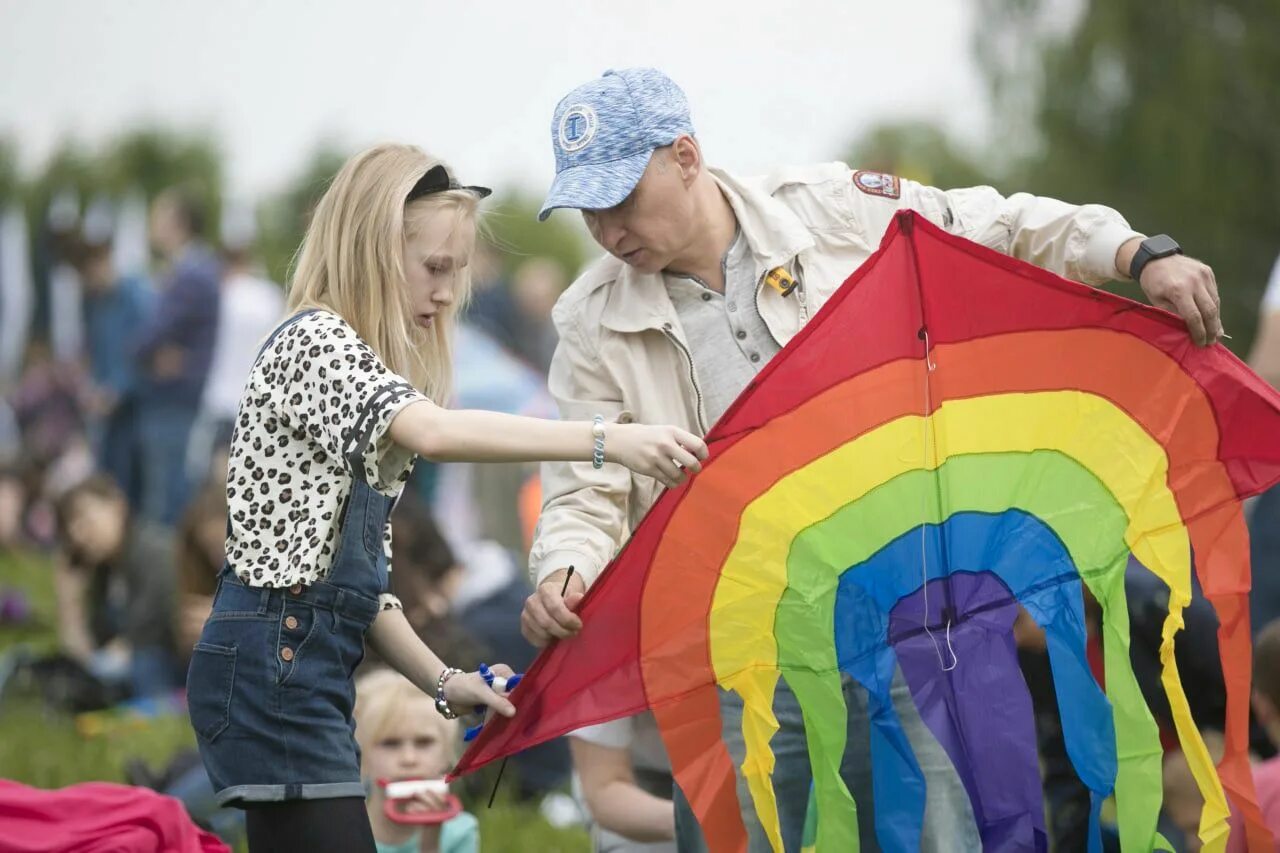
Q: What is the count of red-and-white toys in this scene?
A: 1